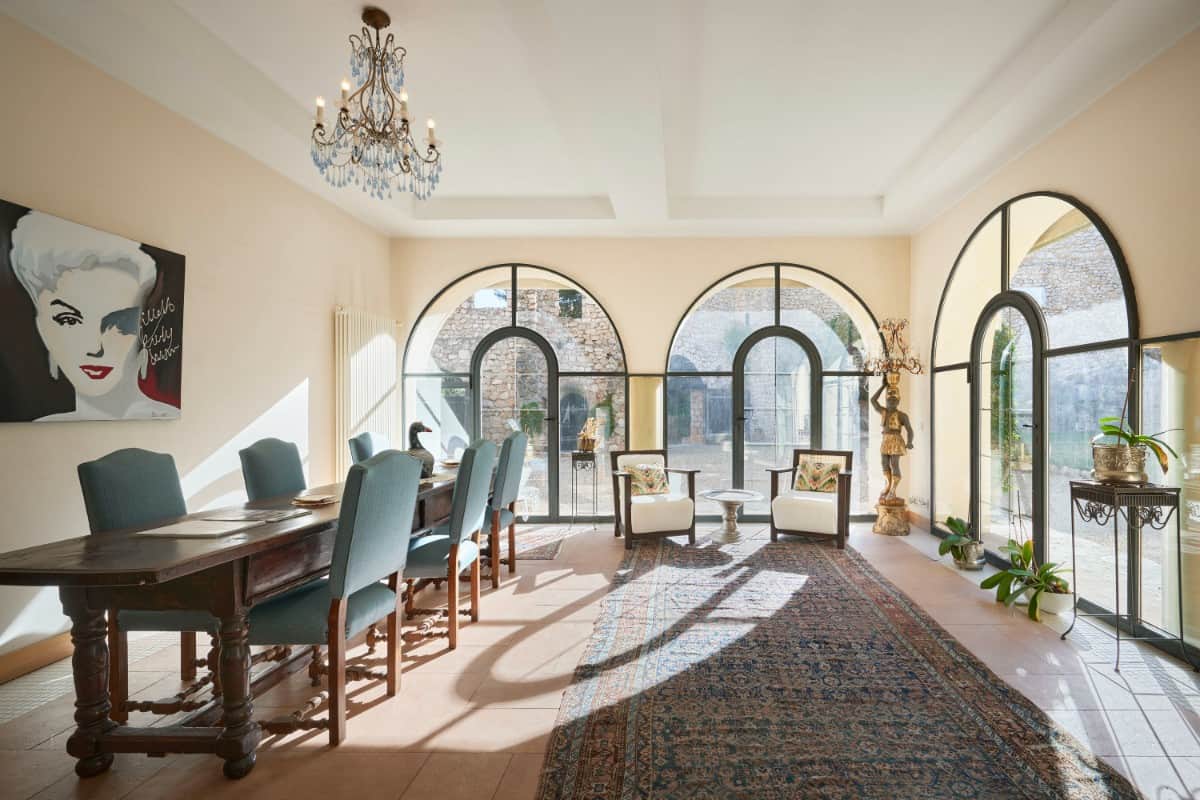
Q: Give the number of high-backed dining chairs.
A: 6